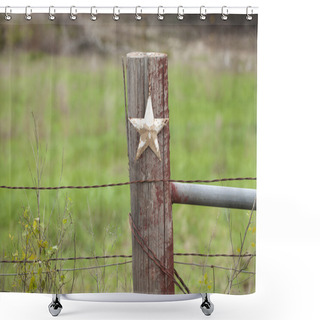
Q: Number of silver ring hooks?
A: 12